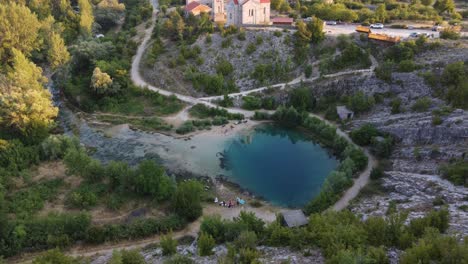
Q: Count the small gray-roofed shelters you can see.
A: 2